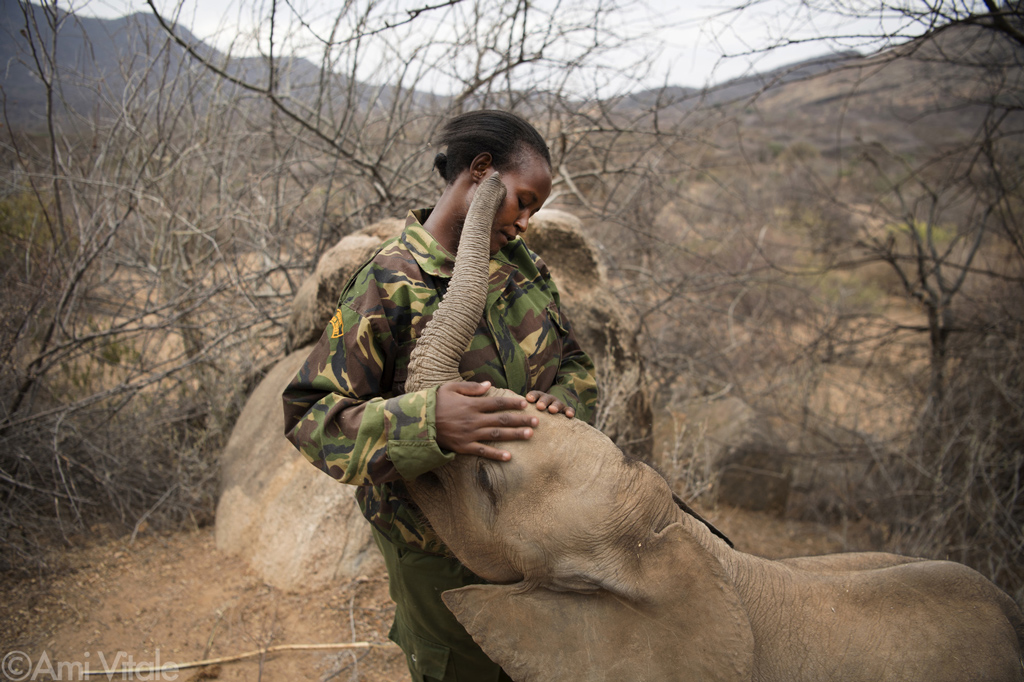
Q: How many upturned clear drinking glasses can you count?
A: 0